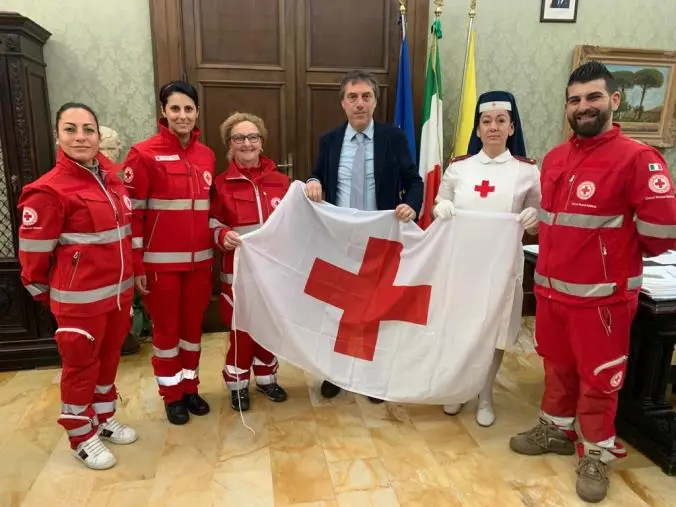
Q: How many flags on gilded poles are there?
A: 3